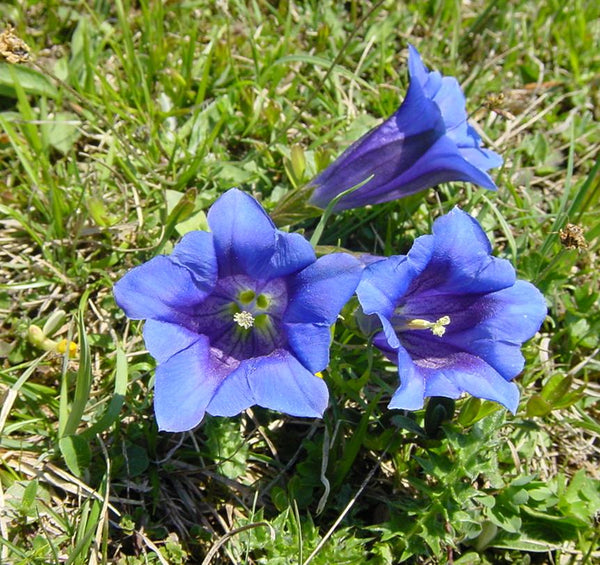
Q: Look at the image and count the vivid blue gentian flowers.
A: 3